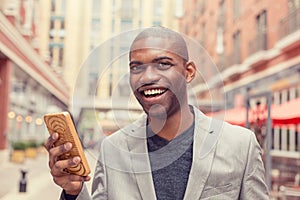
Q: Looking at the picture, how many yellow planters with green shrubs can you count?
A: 2